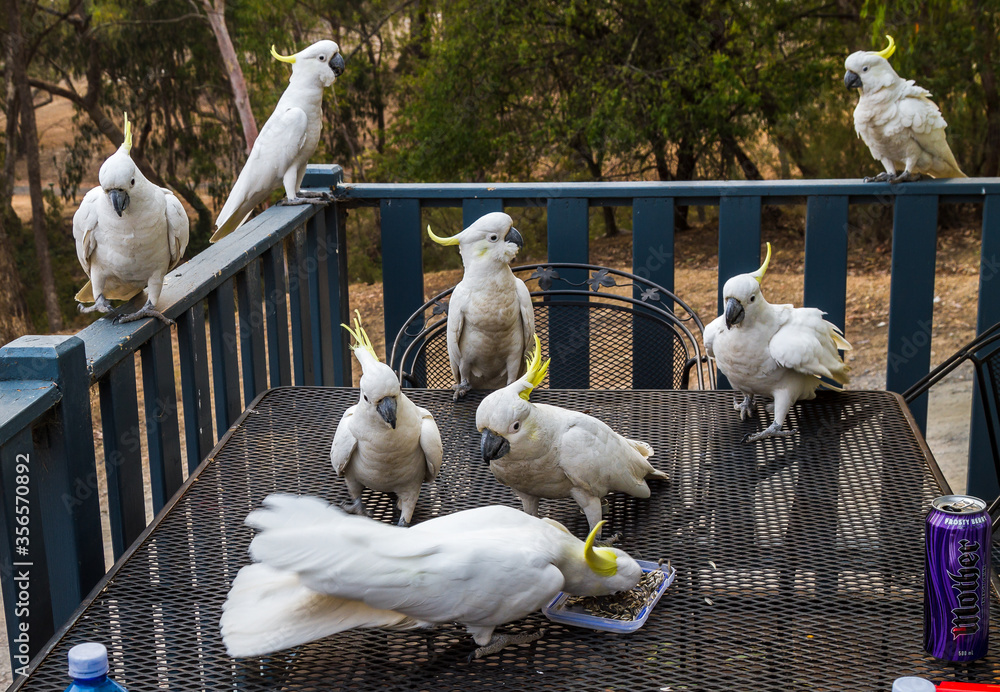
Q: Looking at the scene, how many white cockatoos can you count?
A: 8